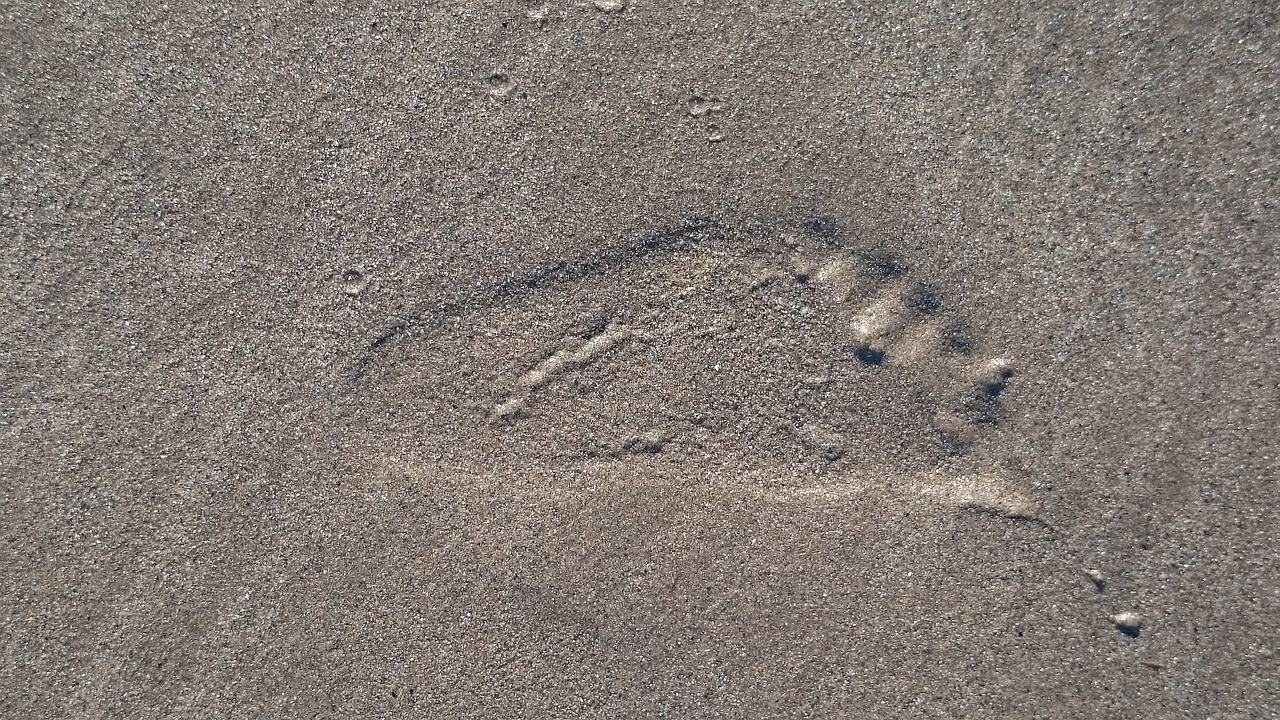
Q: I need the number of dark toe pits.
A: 5